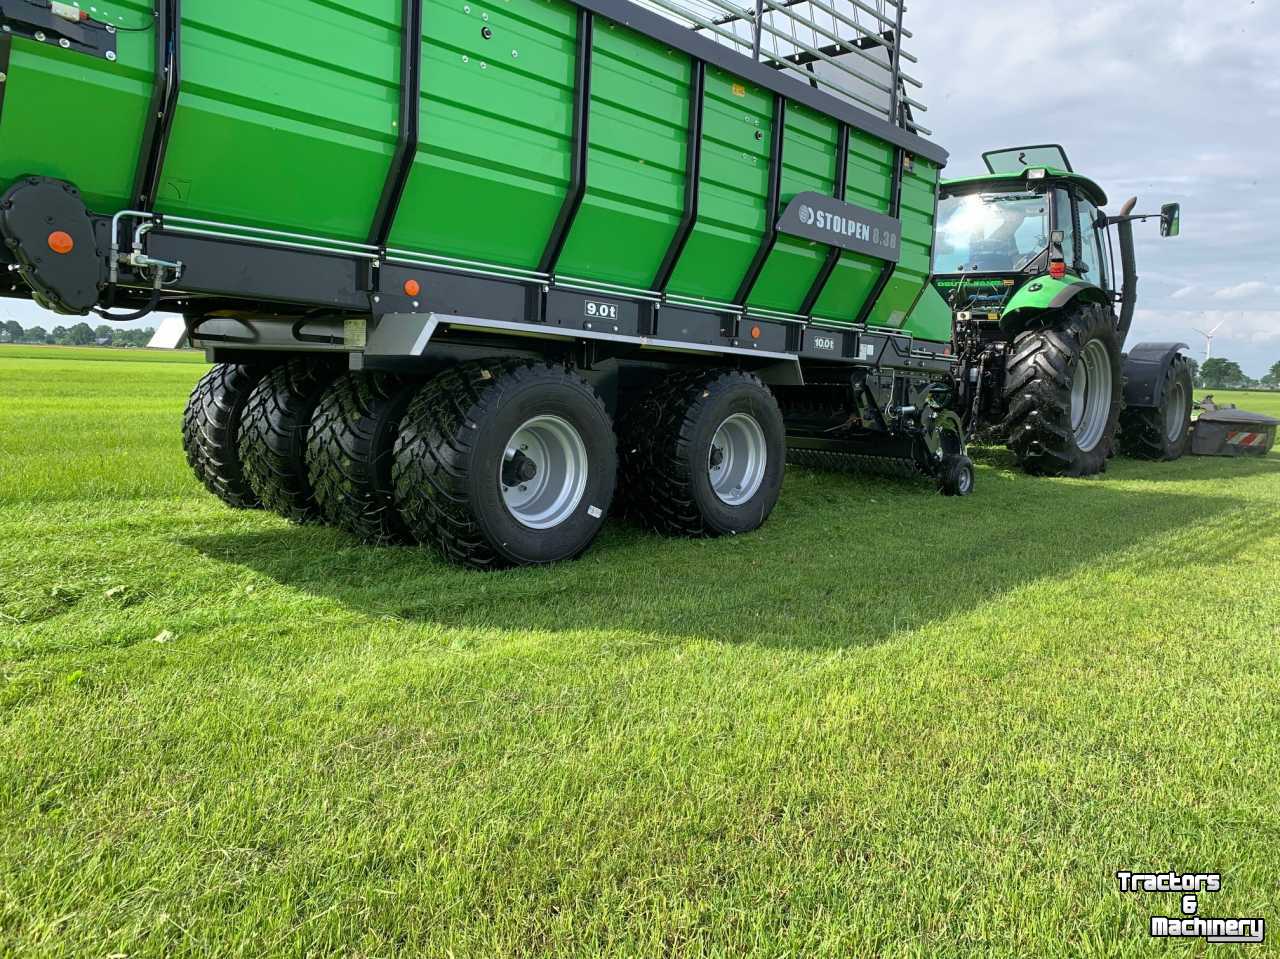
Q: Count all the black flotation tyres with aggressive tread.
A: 5